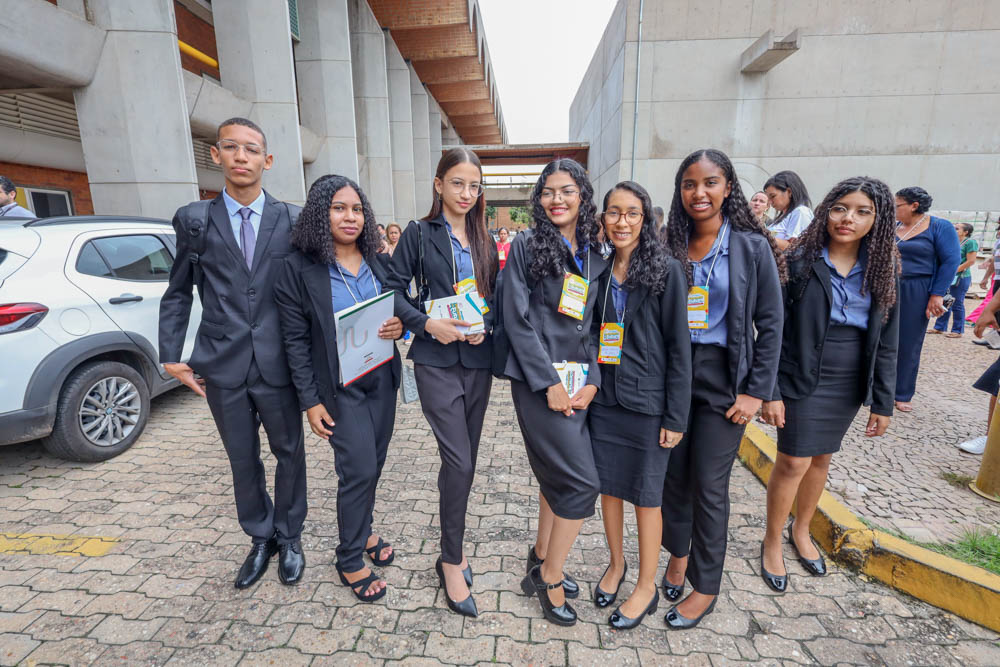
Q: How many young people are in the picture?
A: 7